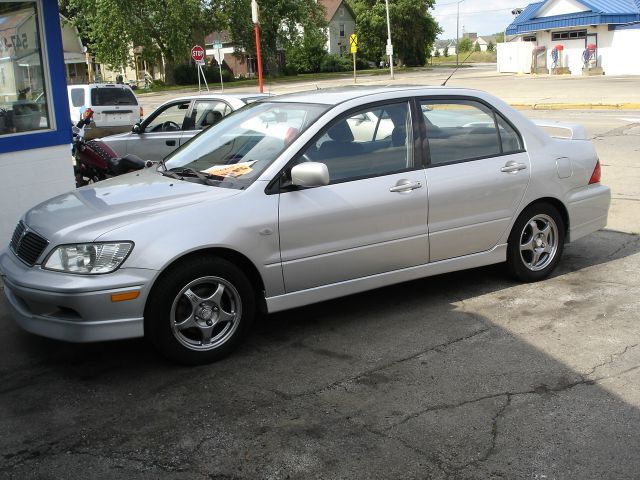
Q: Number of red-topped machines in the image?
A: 2